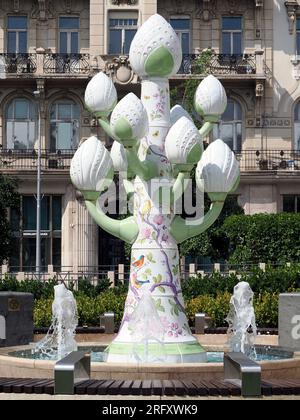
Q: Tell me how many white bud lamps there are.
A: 9